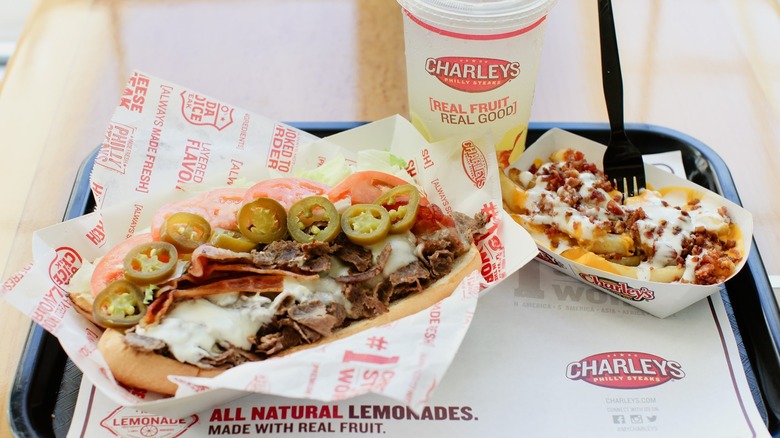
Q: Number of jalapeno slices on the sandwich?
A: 8